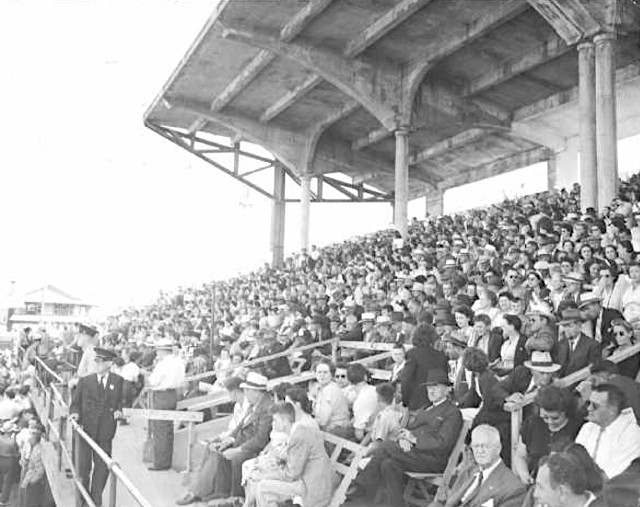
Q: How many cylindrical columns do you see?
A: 4